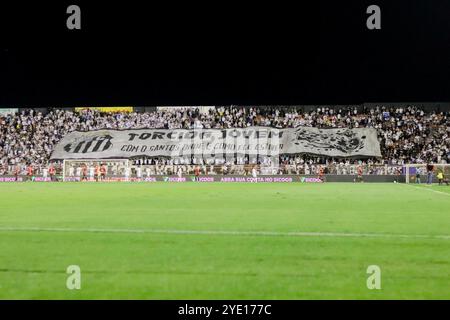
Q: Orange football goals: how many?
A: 0